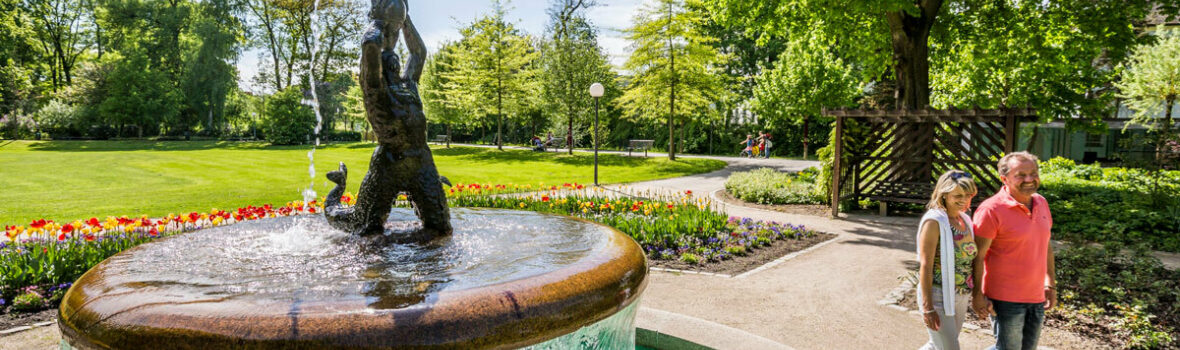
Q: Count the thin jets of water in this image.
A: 1